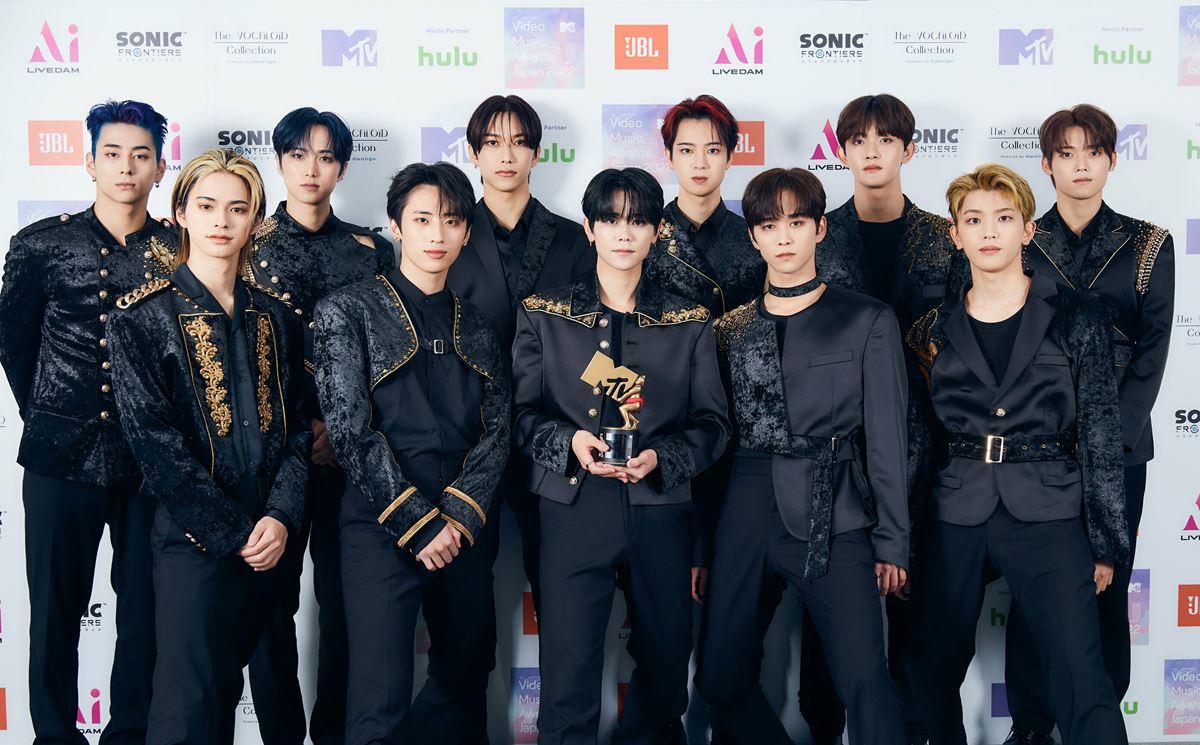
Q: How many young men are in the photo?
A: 11